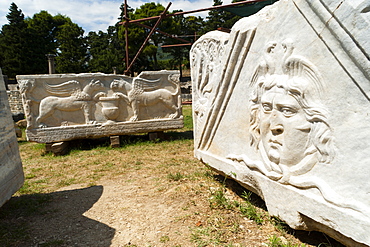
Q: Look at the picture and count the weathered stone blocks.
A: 3